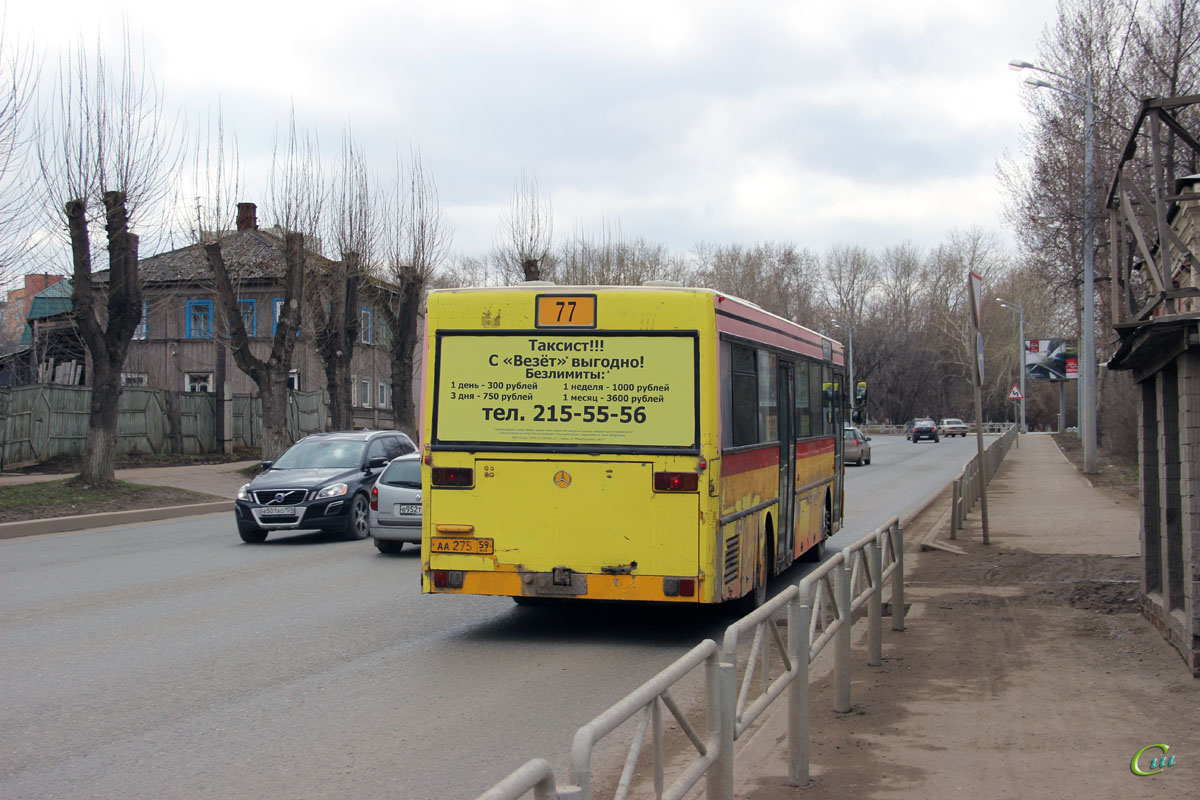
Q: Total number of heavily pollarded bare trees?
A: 5